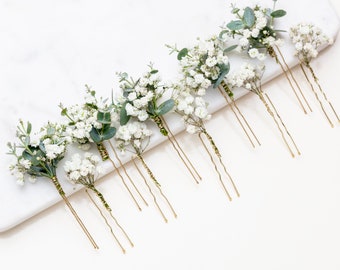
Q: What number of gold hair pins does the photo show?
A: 10